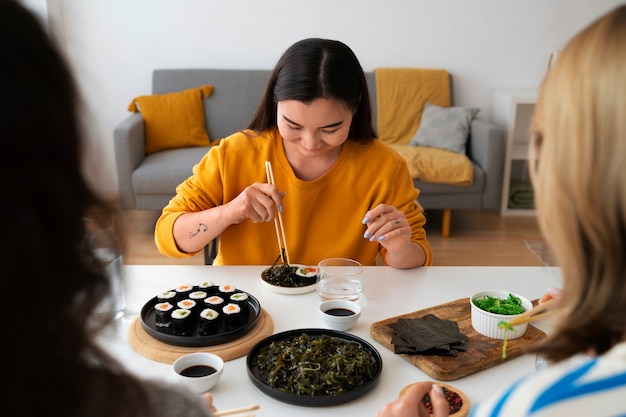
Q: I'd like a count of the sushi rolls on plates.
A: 13